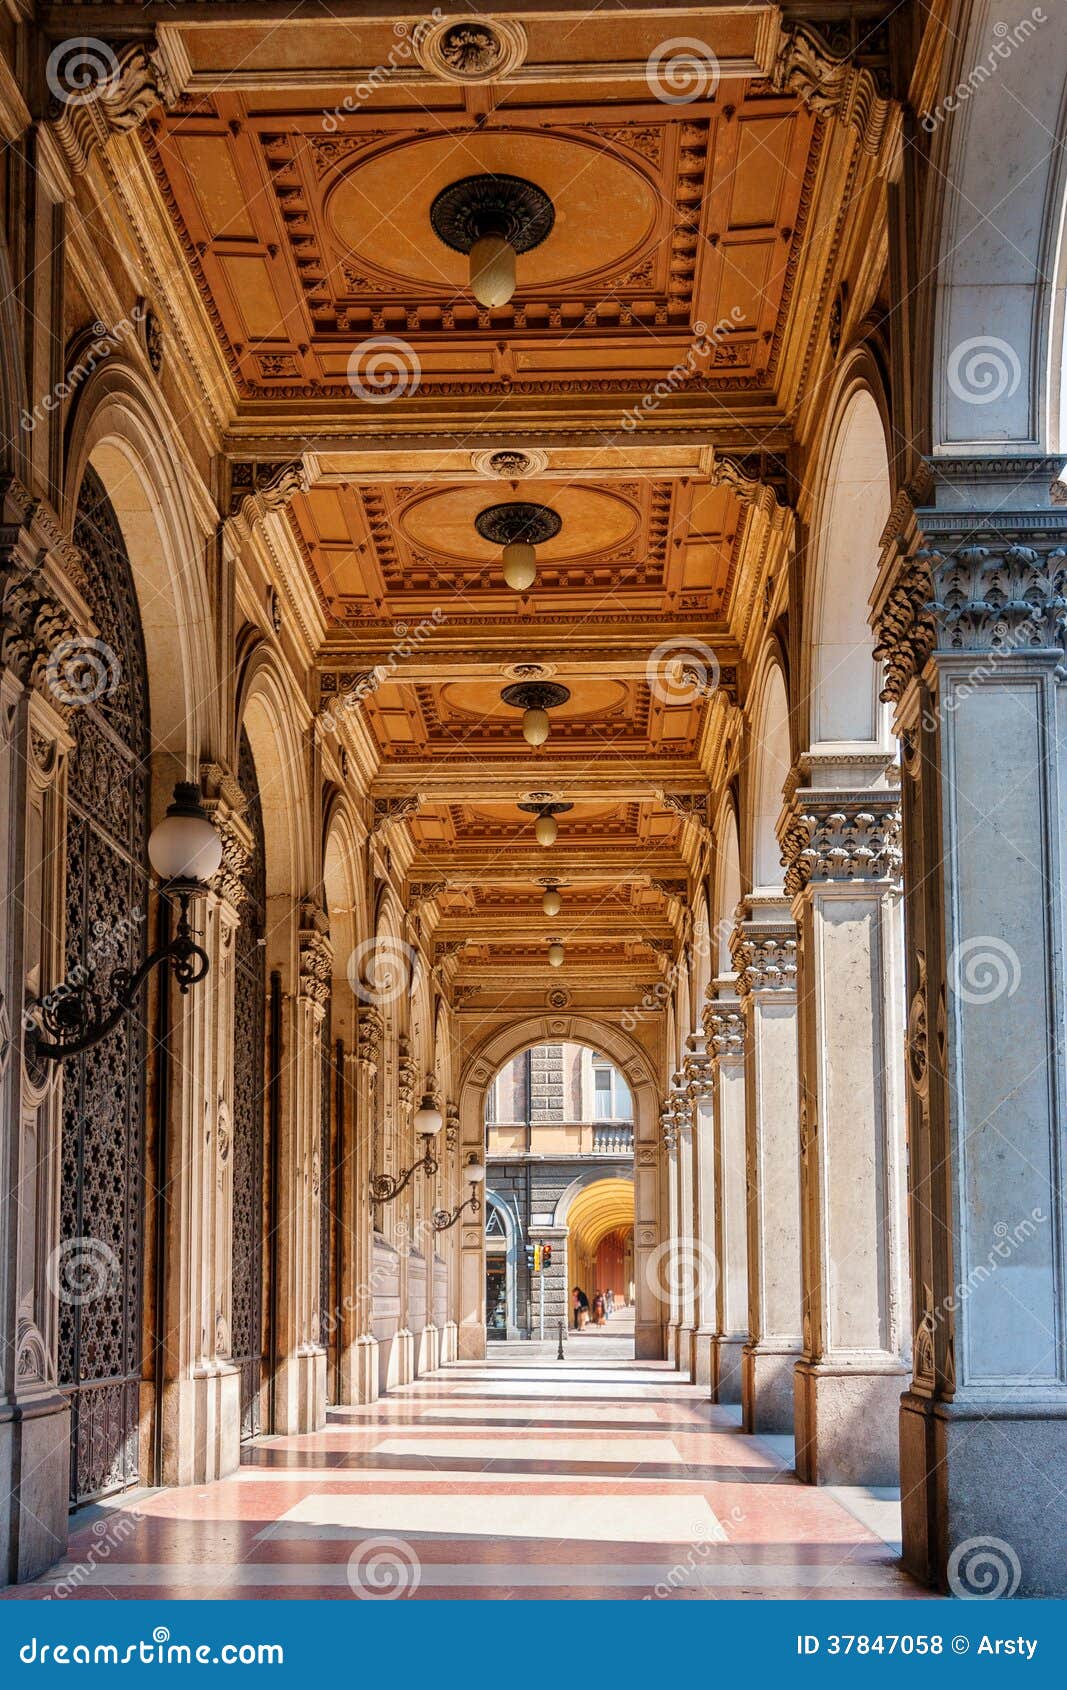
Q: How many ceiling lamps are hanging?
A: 6